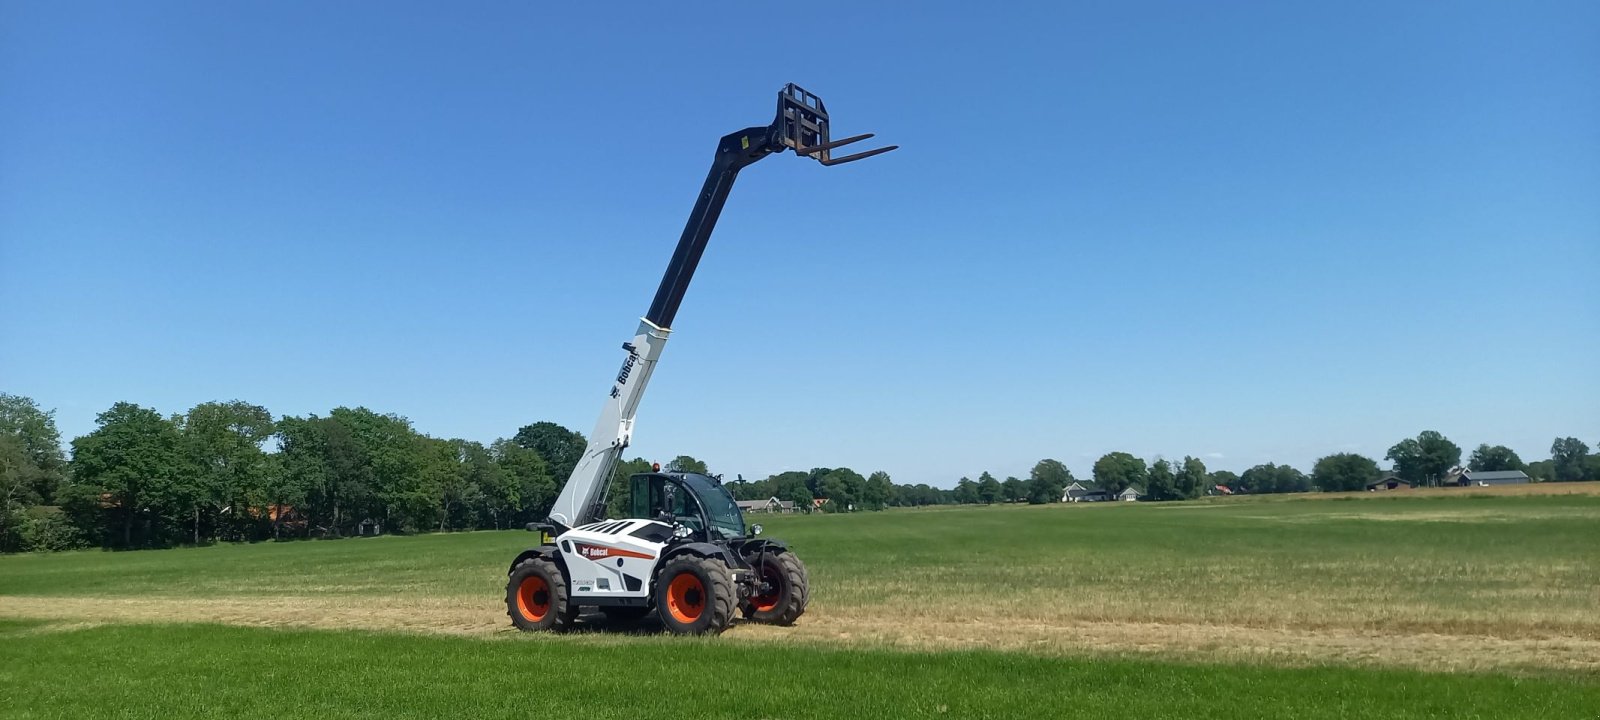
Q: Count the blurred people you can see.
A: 0